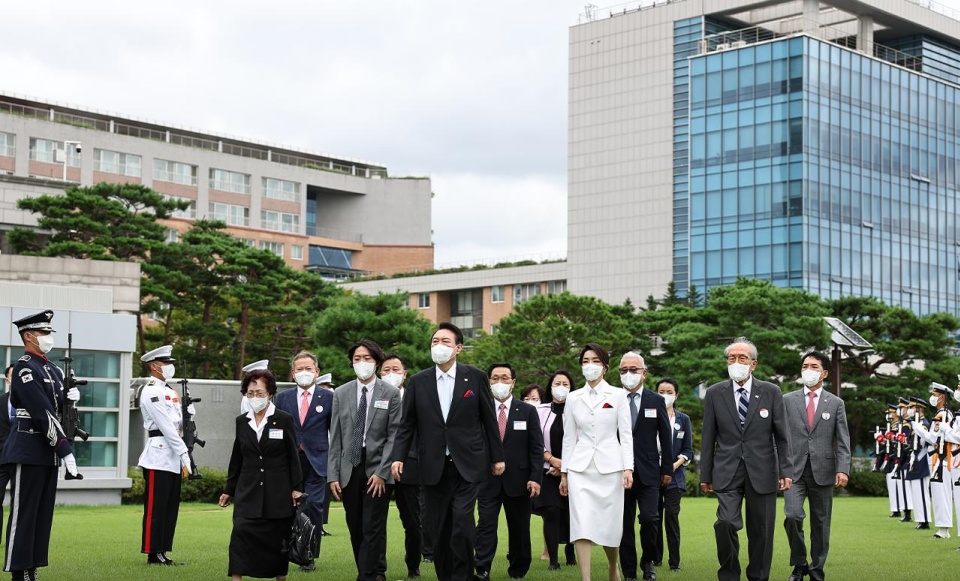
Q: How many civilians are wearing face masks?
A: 13